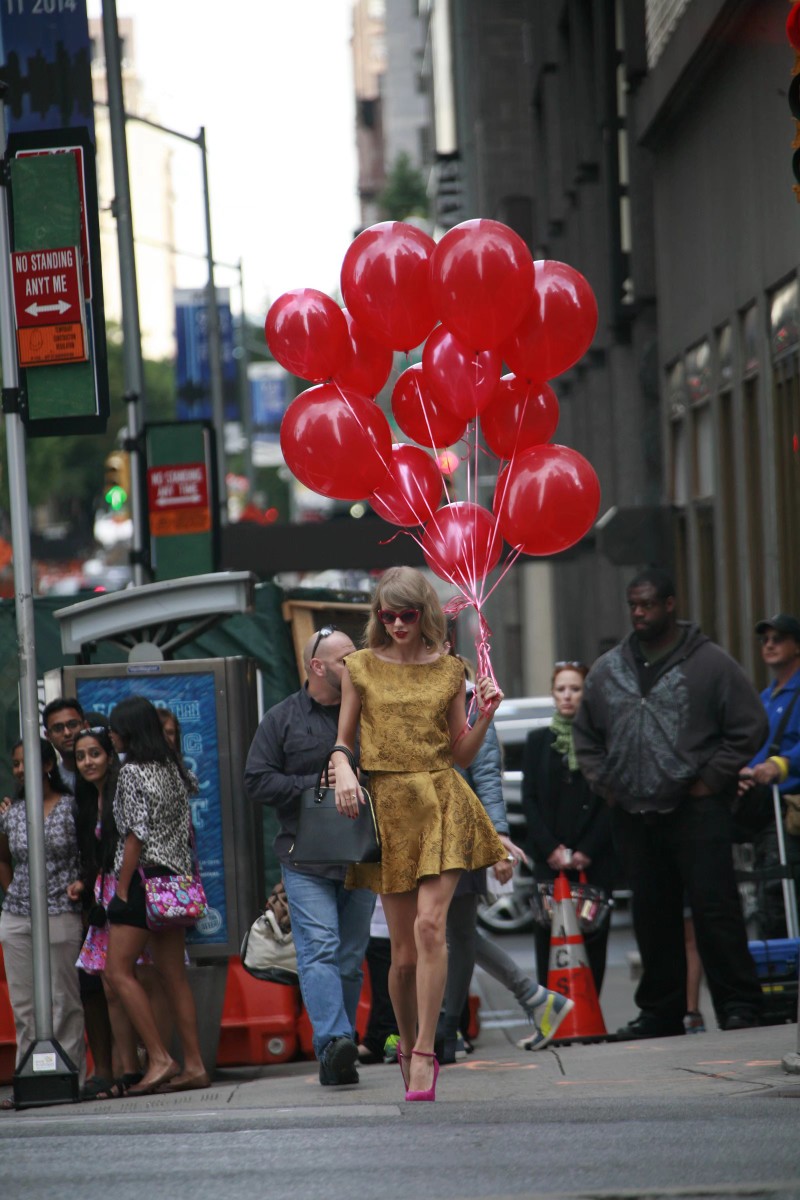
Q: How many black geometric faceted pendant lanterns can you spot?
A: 0